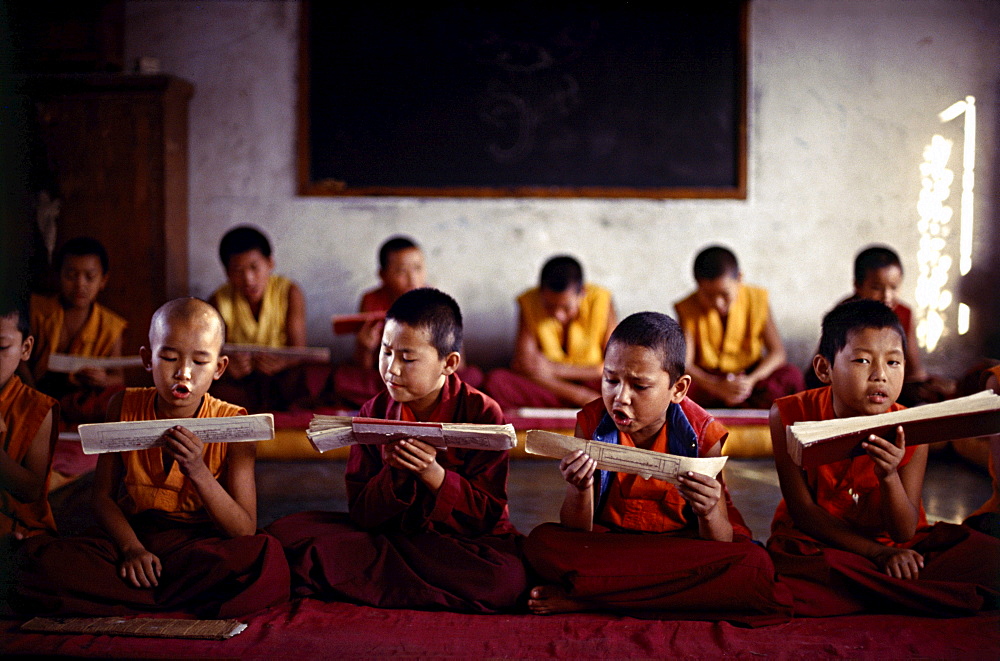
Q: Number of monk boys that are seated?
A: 11